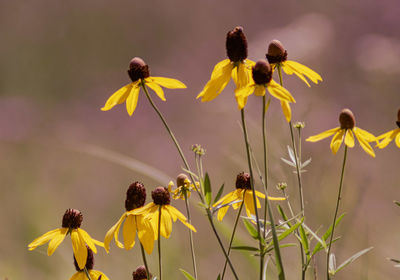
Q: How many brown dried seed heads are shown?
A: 13